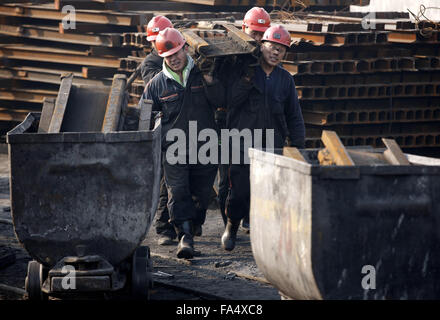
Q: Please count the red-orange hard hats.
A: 4